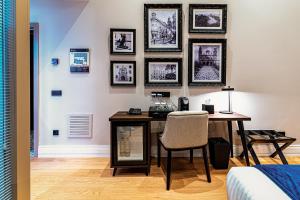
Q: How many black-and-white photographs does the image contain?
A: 6